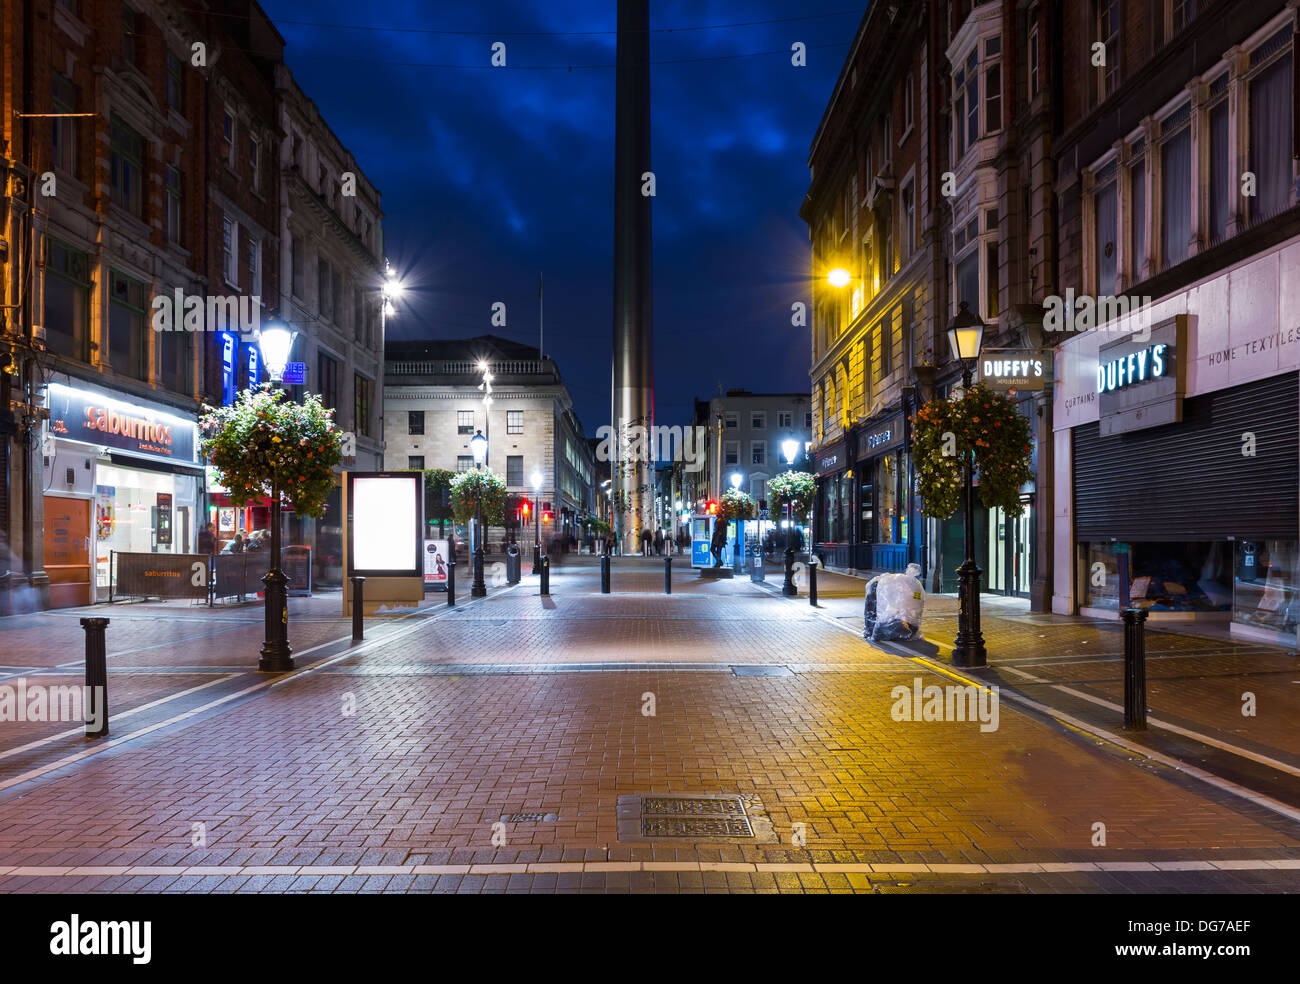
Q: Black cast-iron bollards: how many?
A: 8